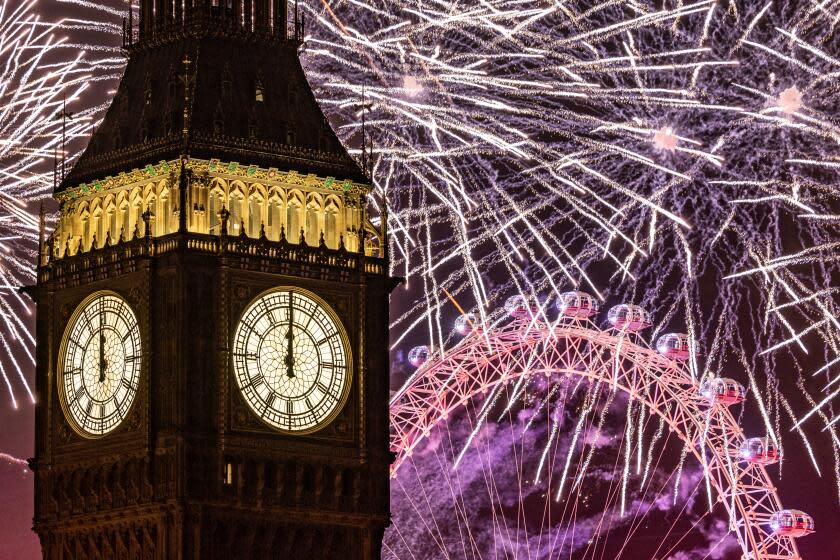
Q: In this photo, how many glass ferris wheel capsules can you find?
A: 9